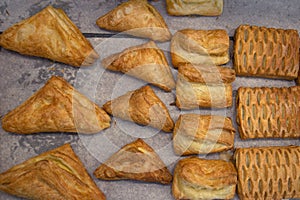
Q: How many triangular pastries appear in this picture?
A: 7